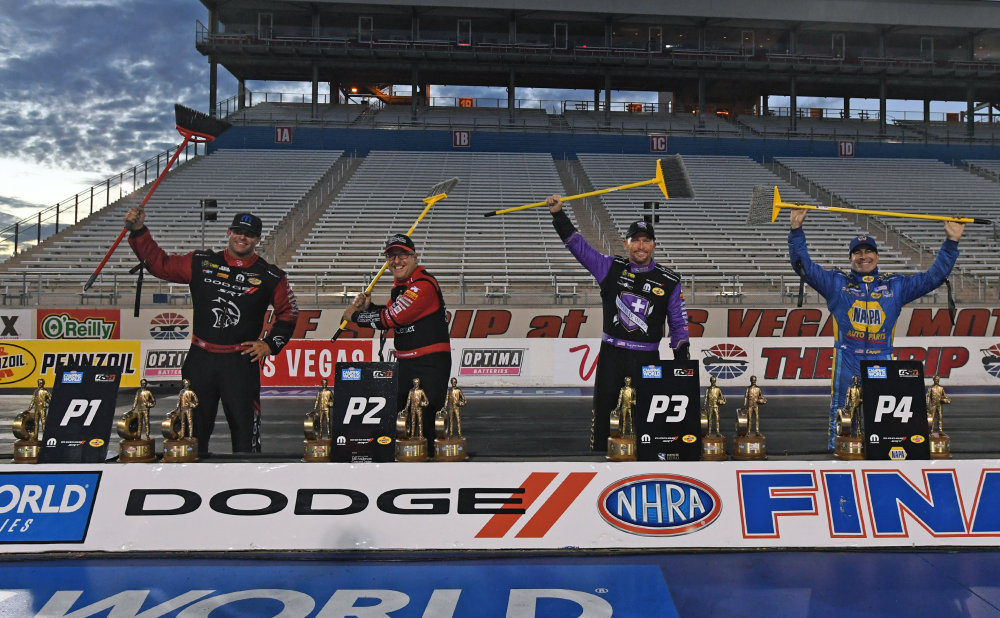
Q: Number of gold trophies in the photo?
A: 11